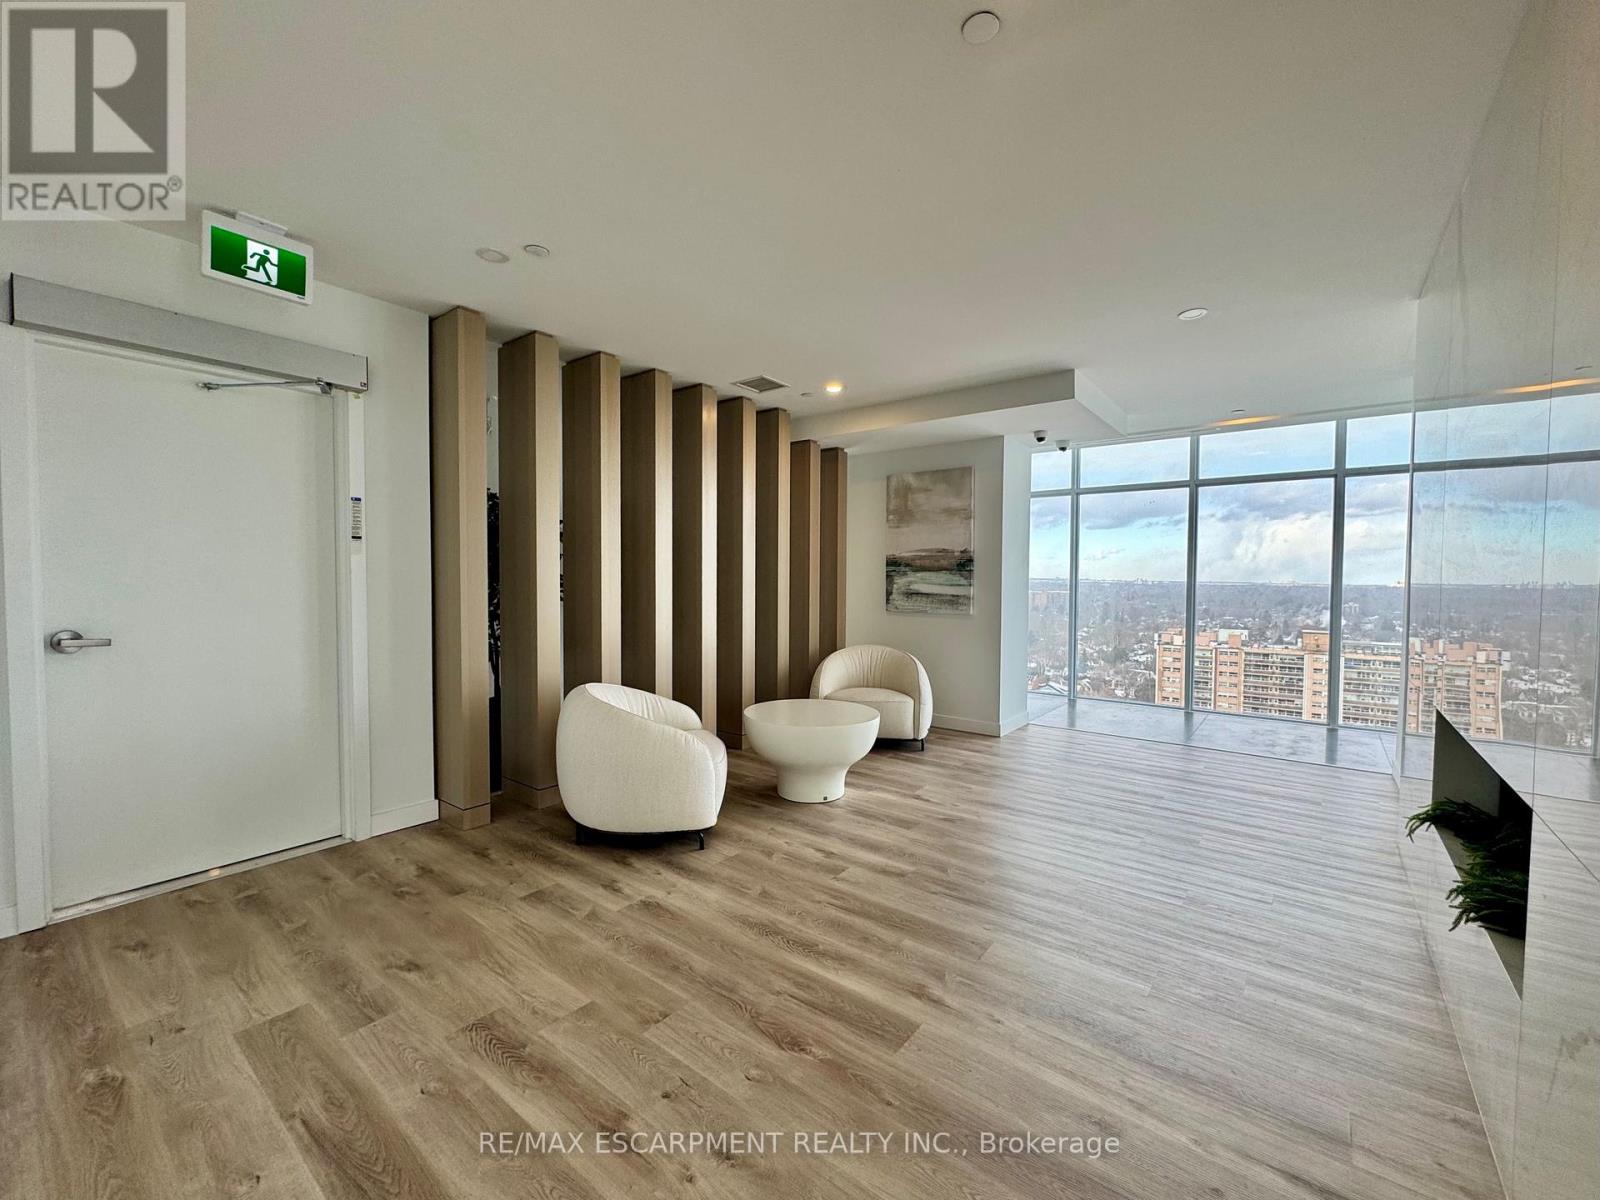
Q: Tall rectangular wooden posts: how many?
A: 9